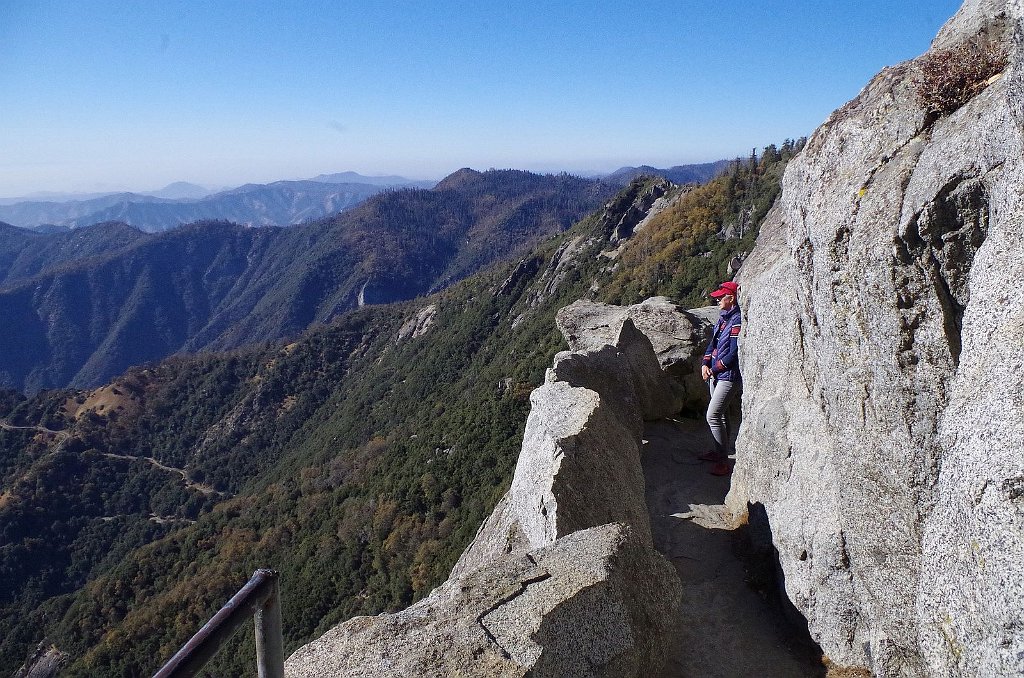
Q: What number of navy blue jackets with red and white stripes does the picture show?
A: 1